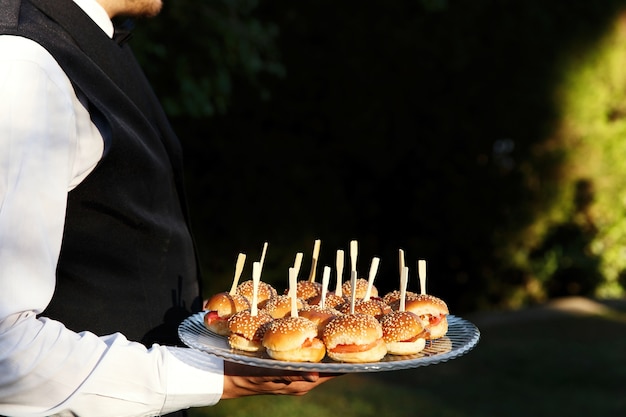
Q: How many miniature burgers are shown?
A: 14